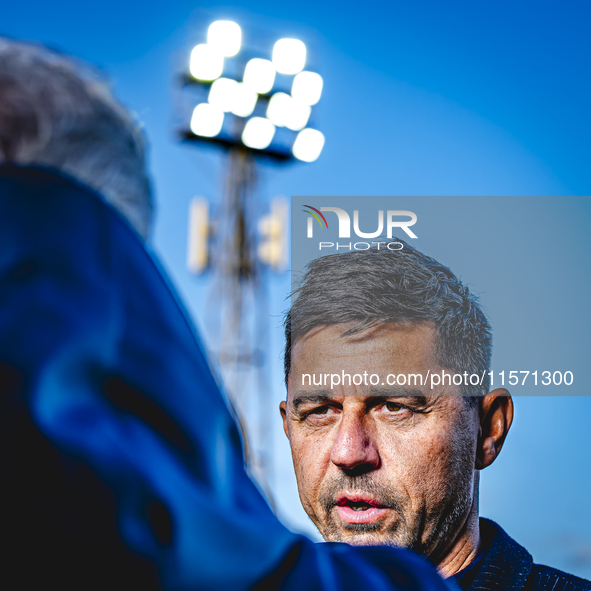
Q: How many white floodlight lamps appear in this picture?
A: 12